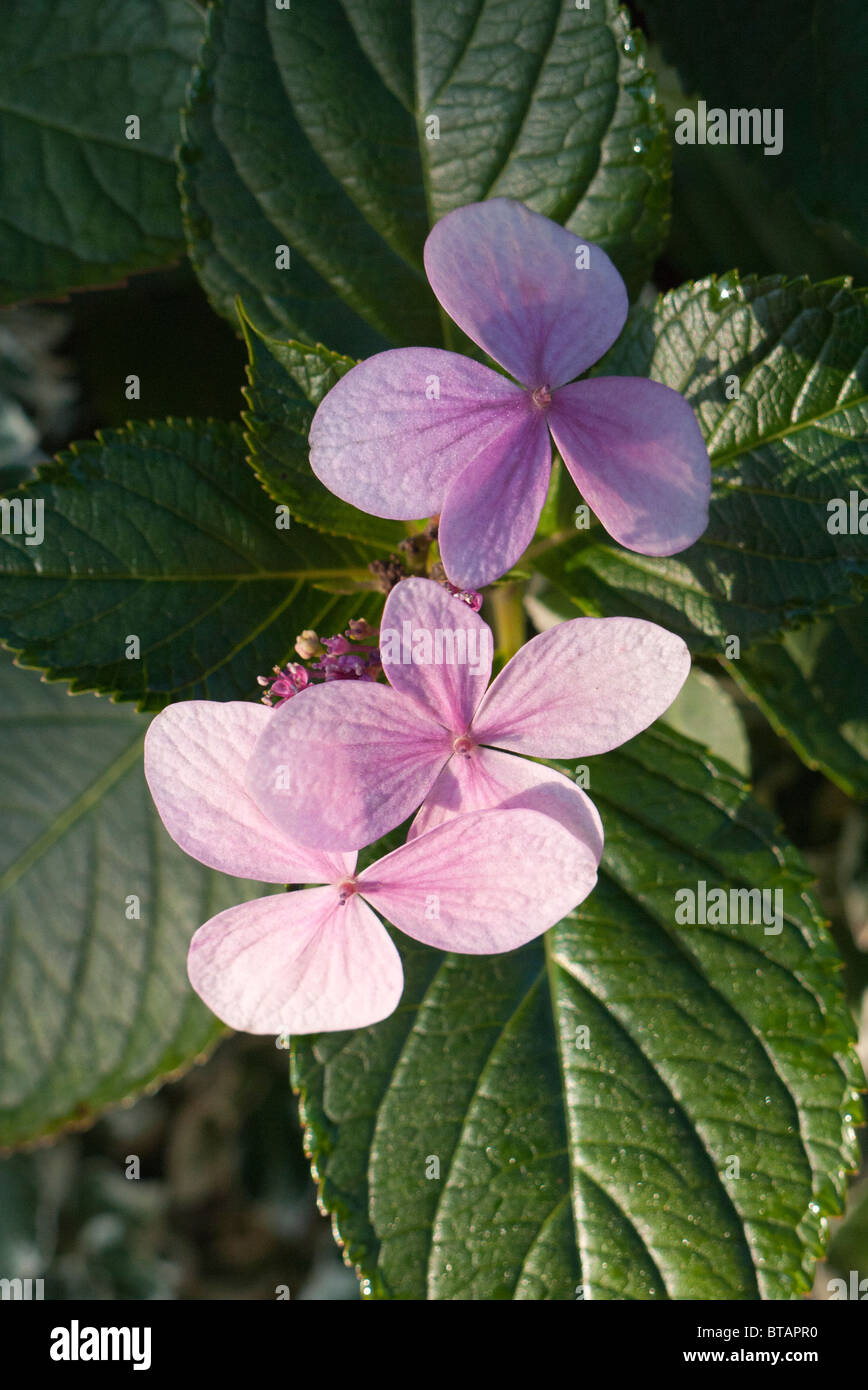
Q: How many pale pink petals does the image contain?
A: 7